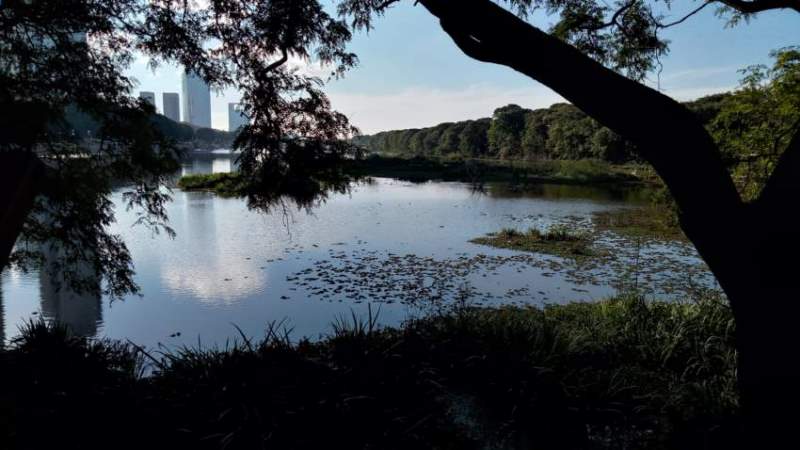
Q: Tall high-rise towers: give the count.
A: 4